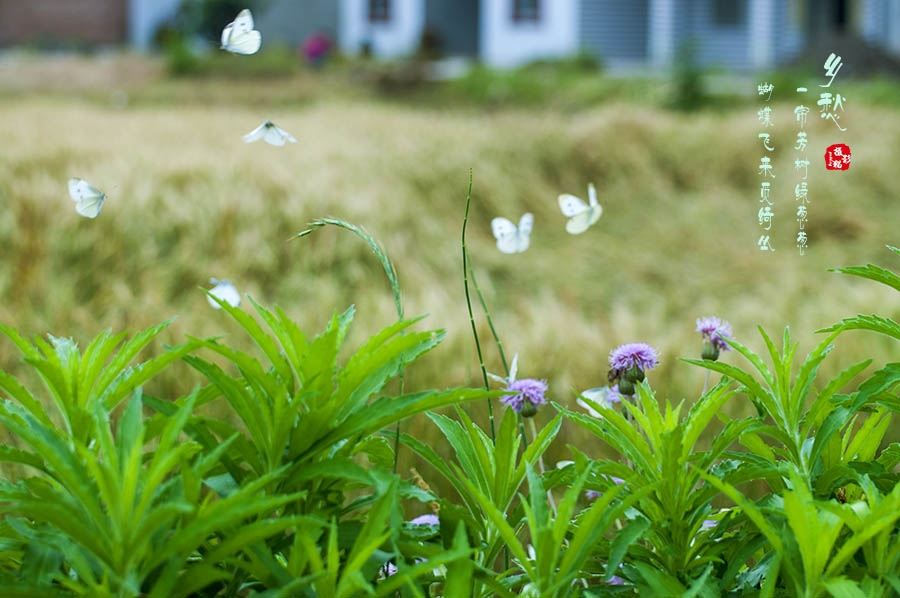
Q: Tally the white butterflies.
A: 8